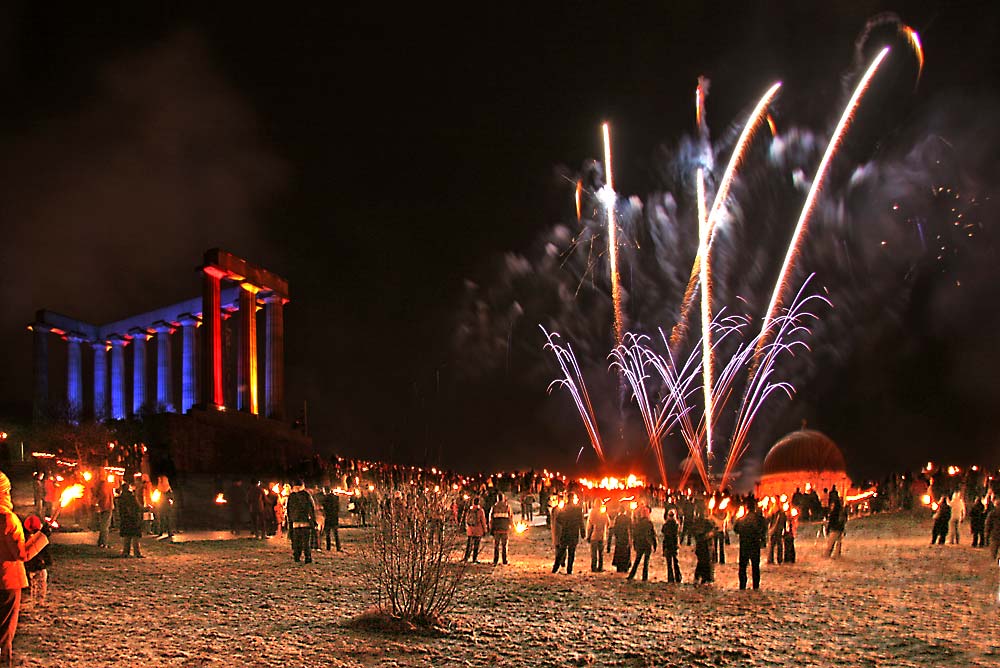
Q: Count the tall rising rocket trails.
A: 4